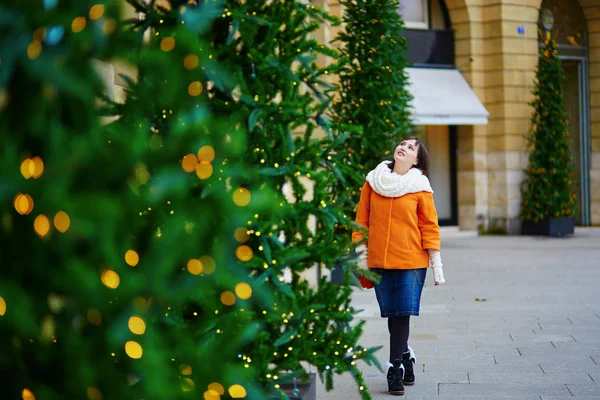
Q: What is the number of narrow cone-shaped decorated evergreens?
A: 2